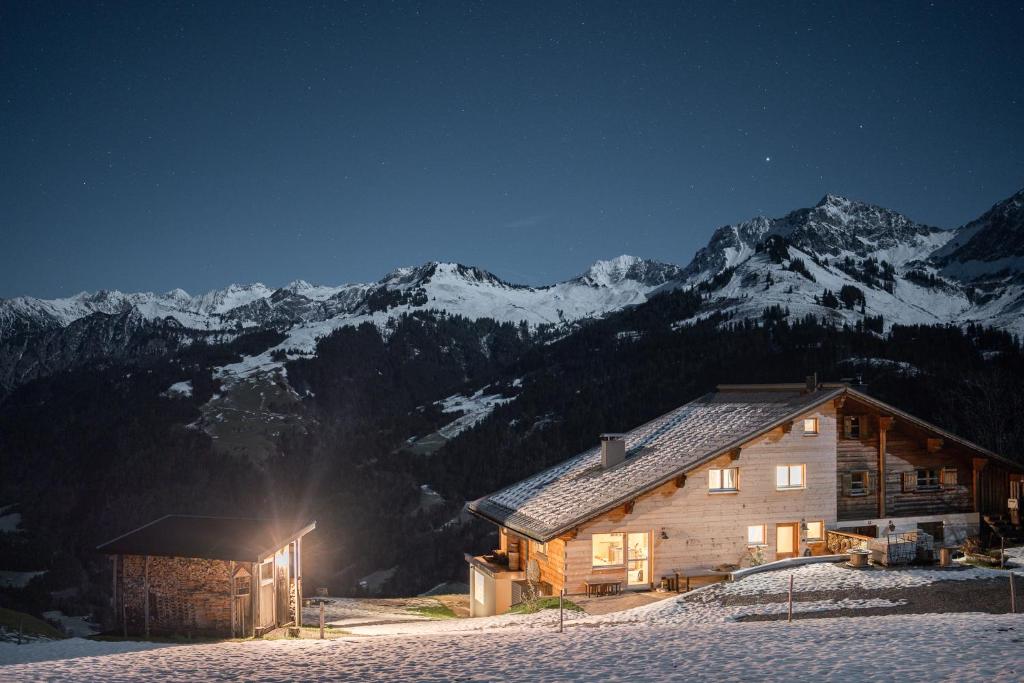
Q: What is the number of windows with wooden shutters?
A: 3